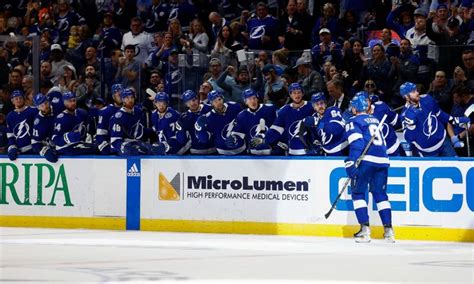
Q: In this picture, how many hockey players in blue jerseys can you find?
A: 14